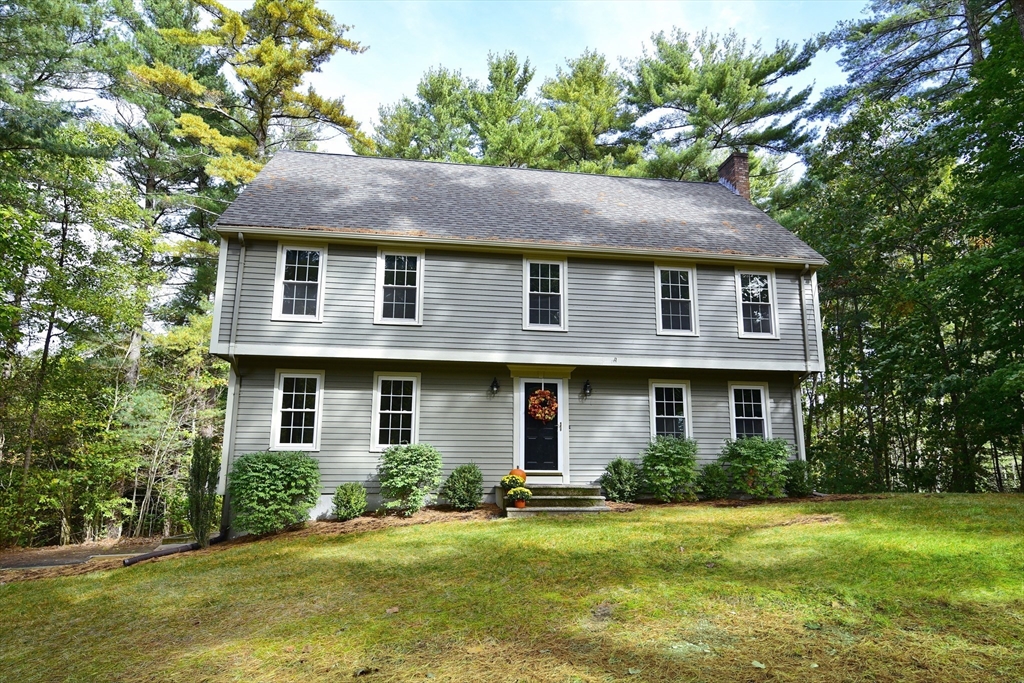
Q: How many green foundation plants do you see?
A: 10